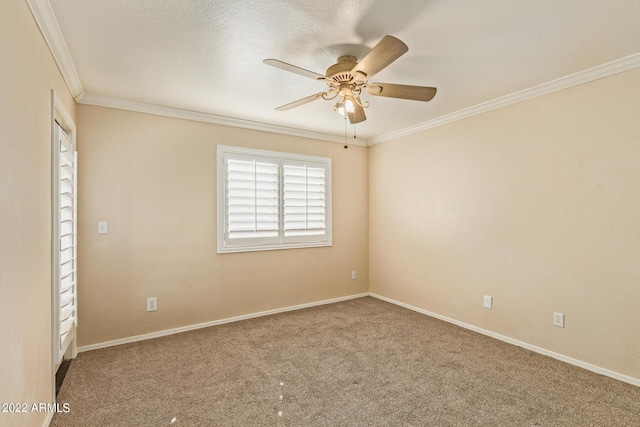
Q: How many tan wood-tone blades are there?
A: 5